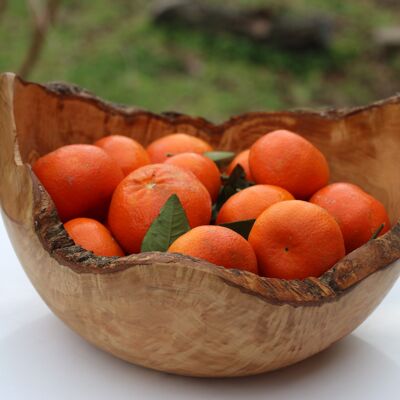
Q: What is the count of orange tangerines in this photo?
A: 12